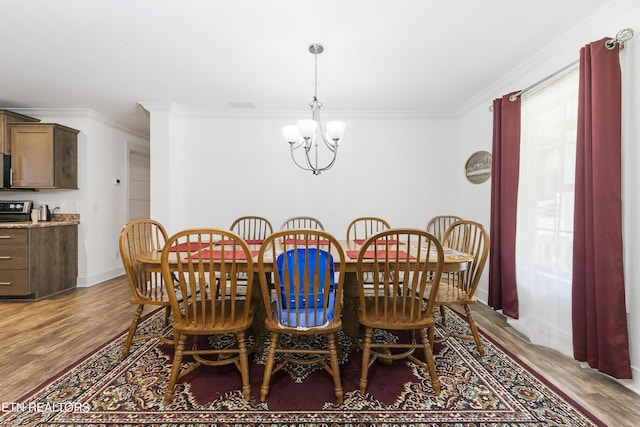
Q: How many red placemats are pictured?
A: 6